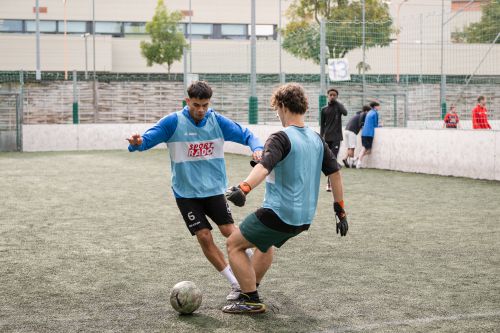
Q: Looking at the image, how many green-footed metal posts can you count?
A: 5